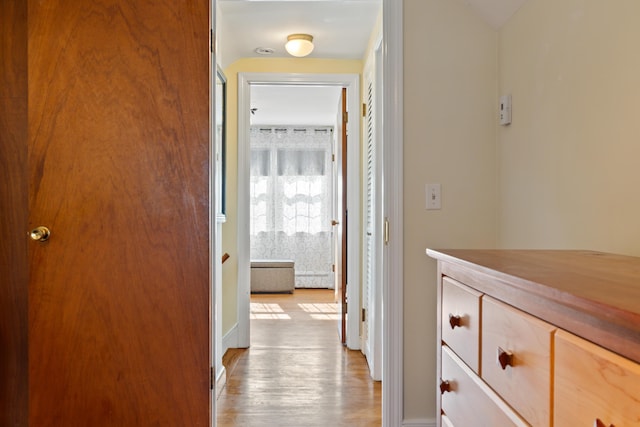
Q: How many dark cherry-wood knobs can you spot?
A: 4